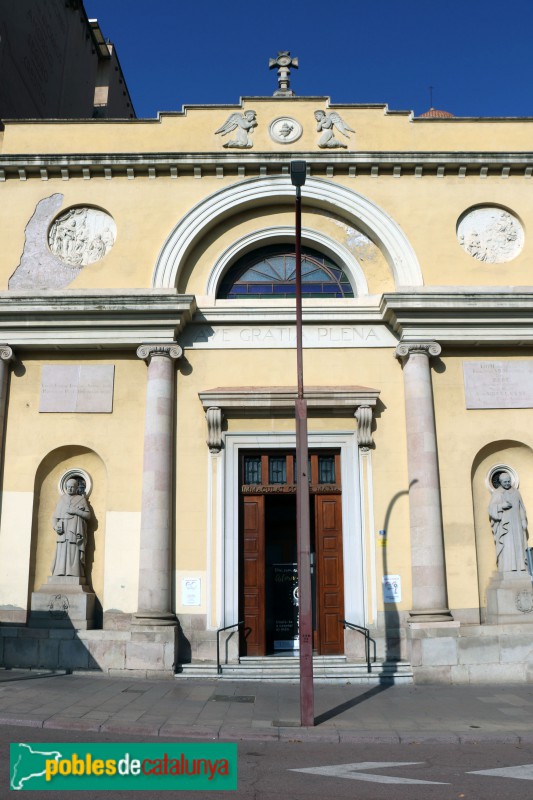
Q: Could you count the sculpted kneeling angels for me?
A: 2